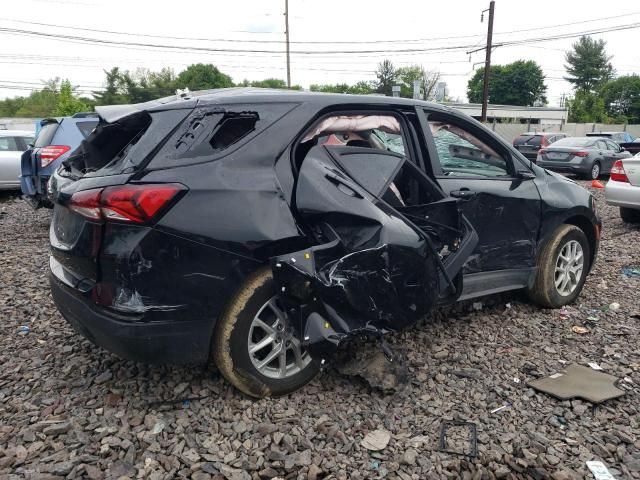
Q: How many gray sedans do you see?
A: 1